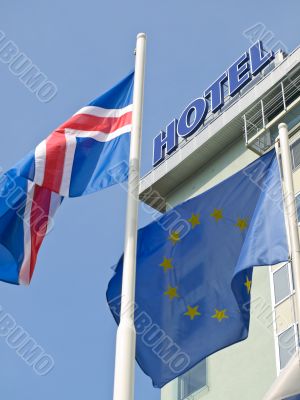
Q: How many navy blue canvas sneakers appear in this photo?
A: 0